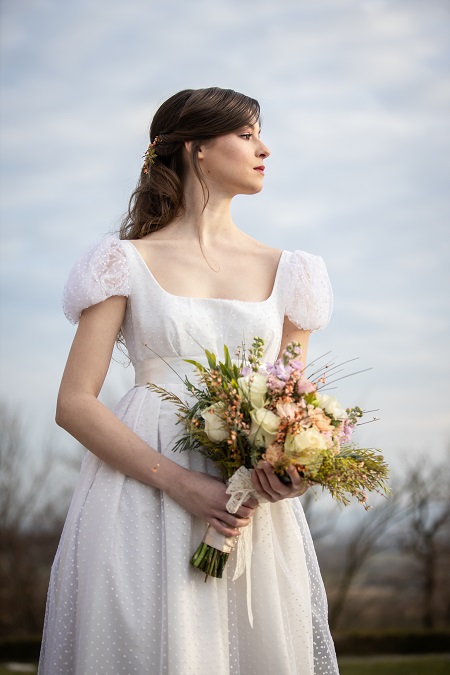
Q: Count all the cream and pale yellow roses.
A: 5